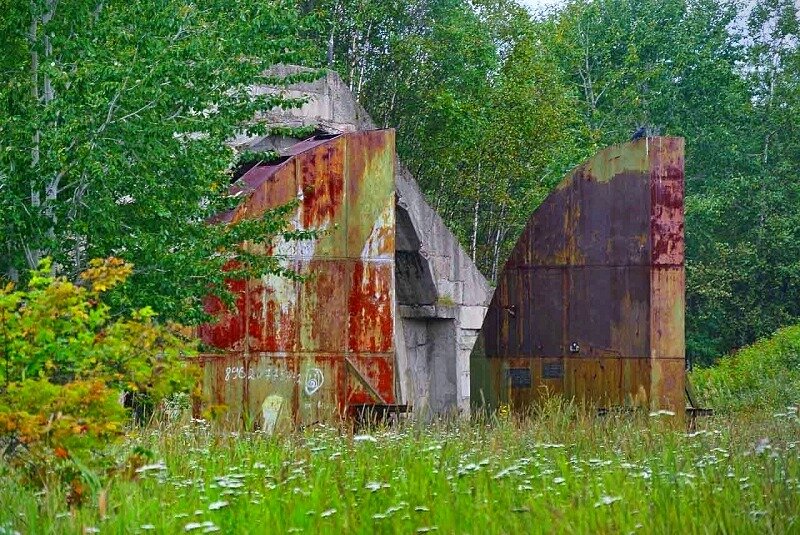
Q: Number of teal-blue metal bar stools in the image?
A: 0